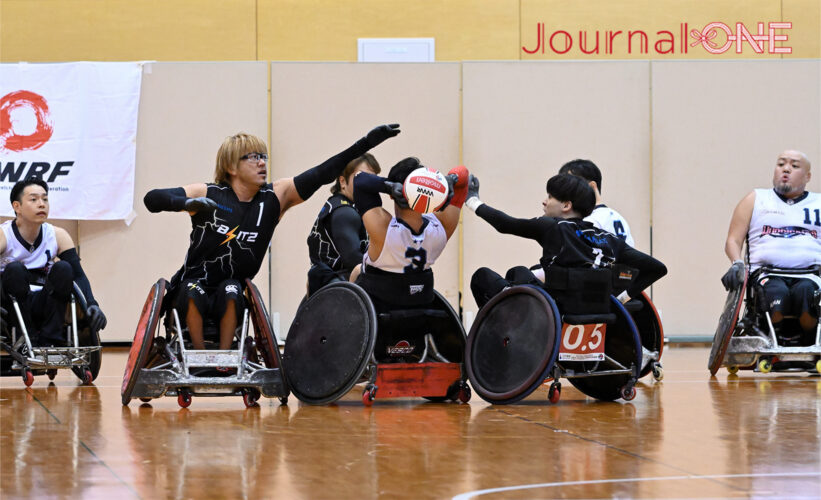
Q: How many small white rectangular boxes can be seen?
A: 1